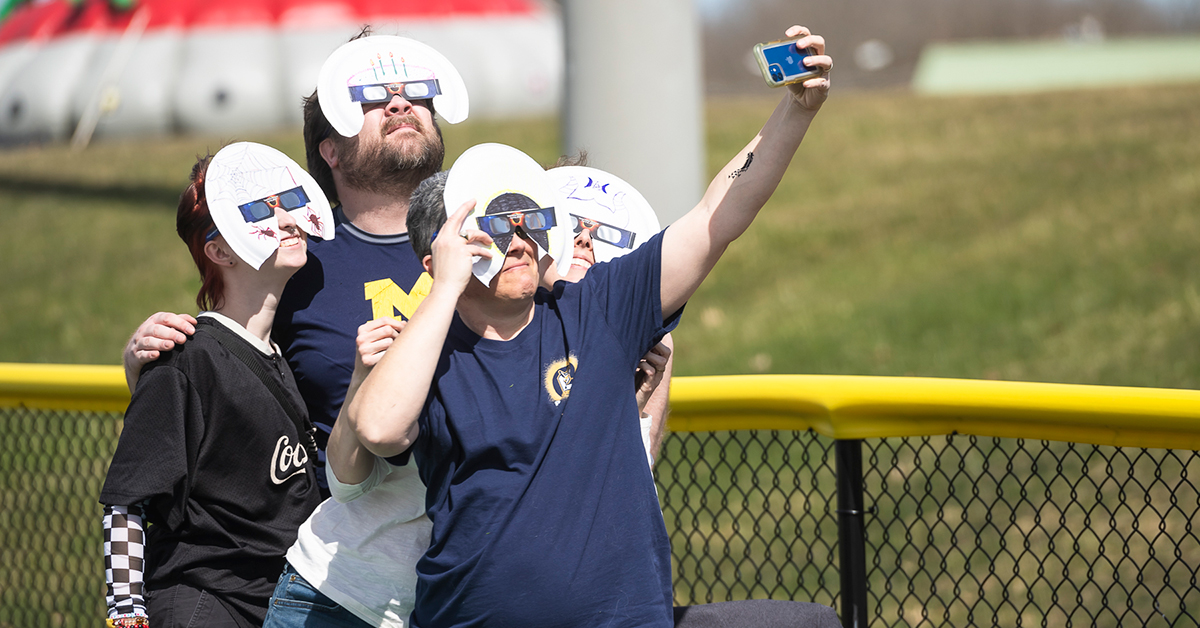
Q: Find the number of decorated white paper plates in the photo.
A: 4